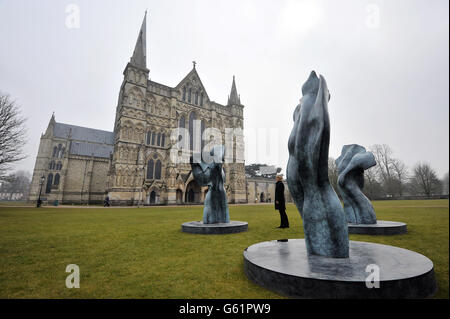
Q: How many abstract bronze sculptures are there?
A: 3